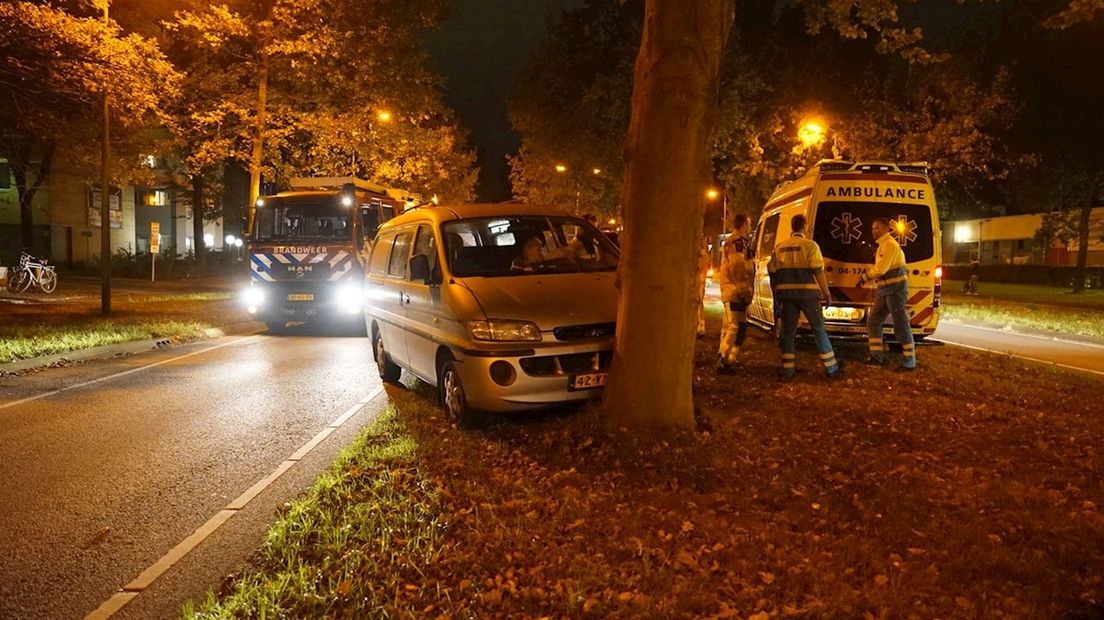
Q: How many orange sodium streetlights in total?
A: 5